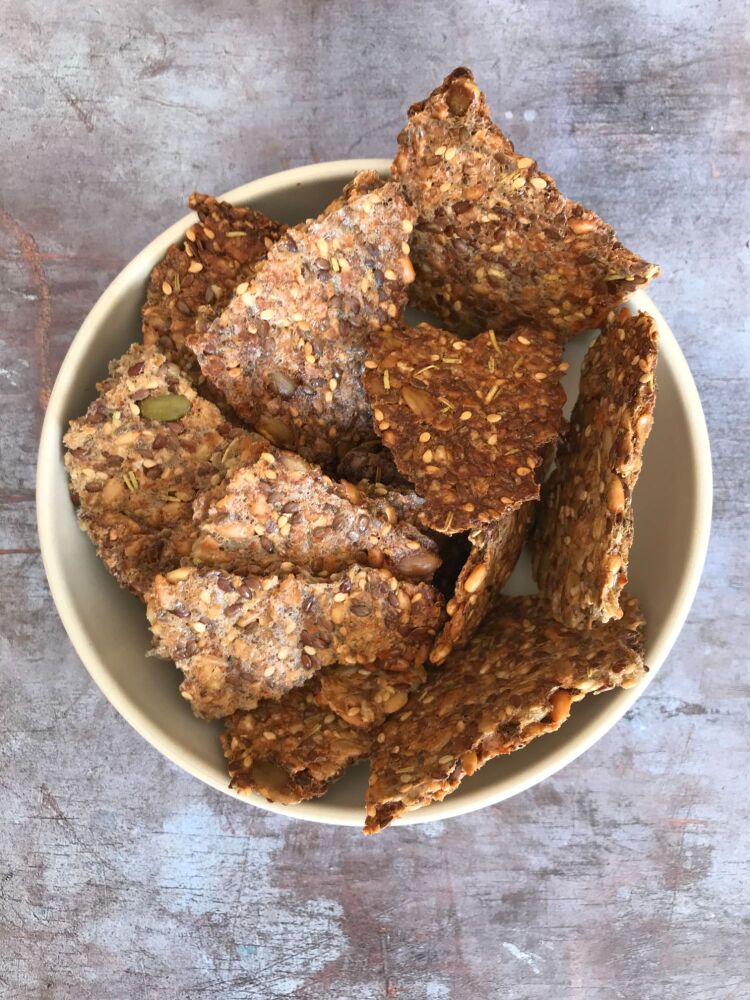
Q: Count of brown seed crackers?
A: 11